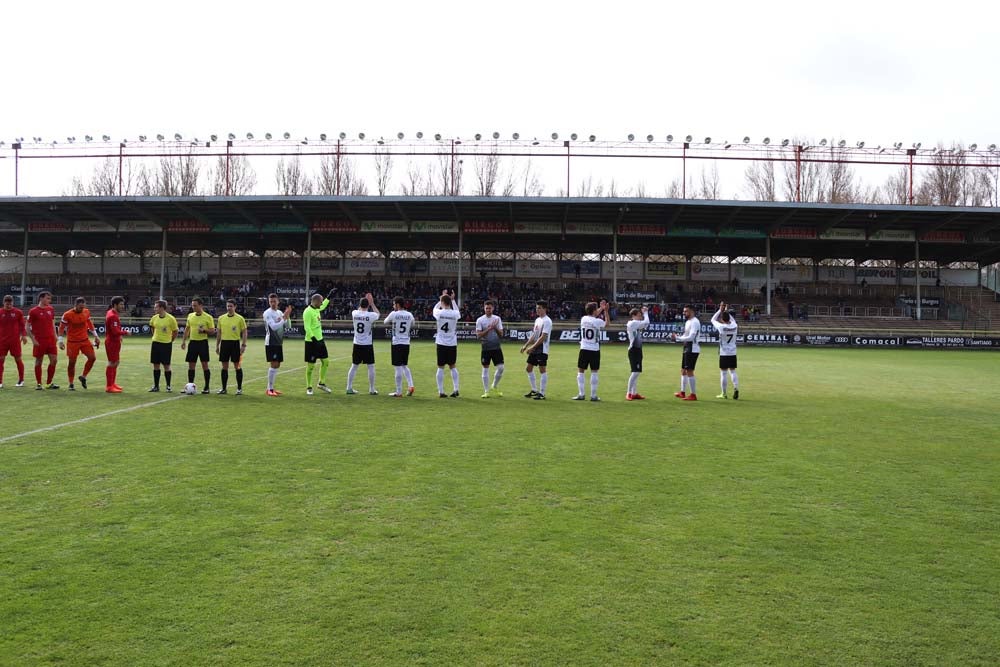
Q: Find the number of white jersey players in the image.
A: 10